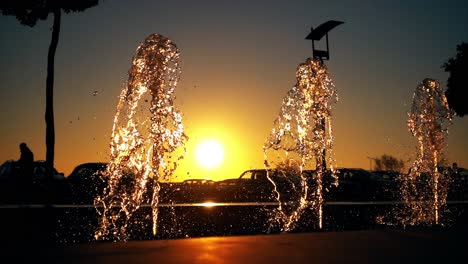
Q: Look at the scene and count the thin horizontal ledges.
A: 1